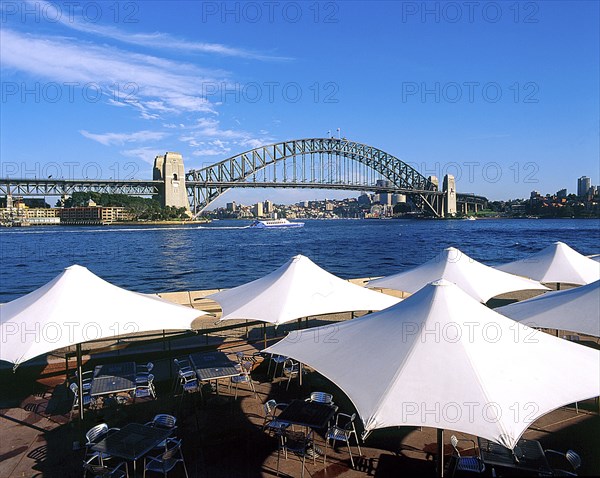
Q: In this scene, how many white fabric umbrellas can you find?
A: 6